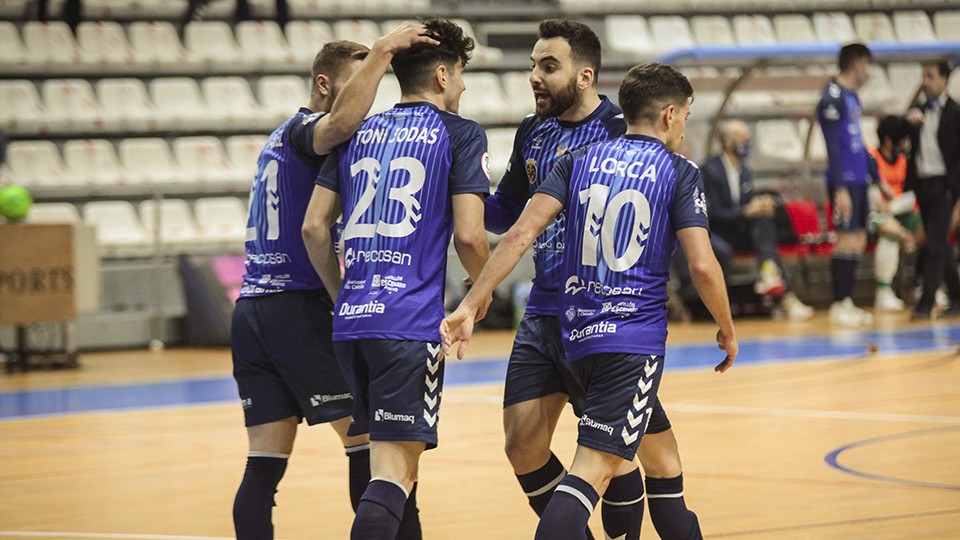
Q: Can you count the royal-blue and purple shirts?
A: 5